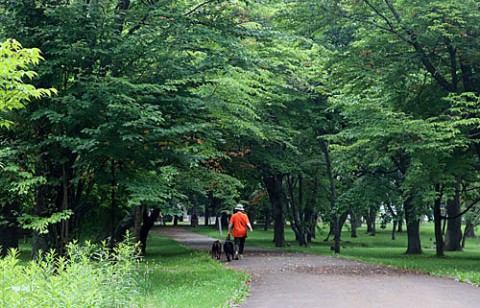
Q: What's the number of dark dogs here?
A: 2